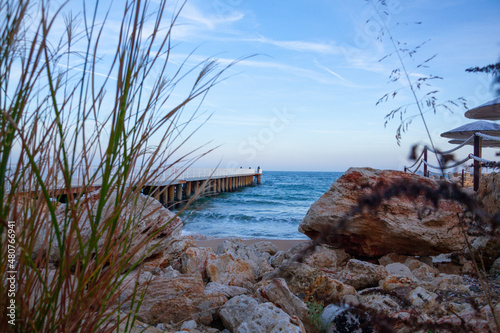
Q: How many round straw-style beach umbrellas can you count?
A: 3